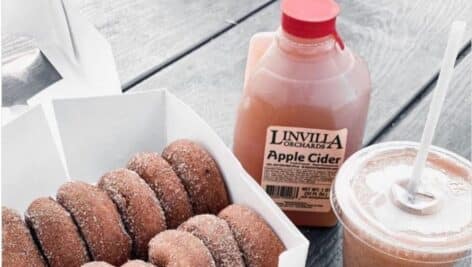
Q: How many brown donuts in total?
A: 11